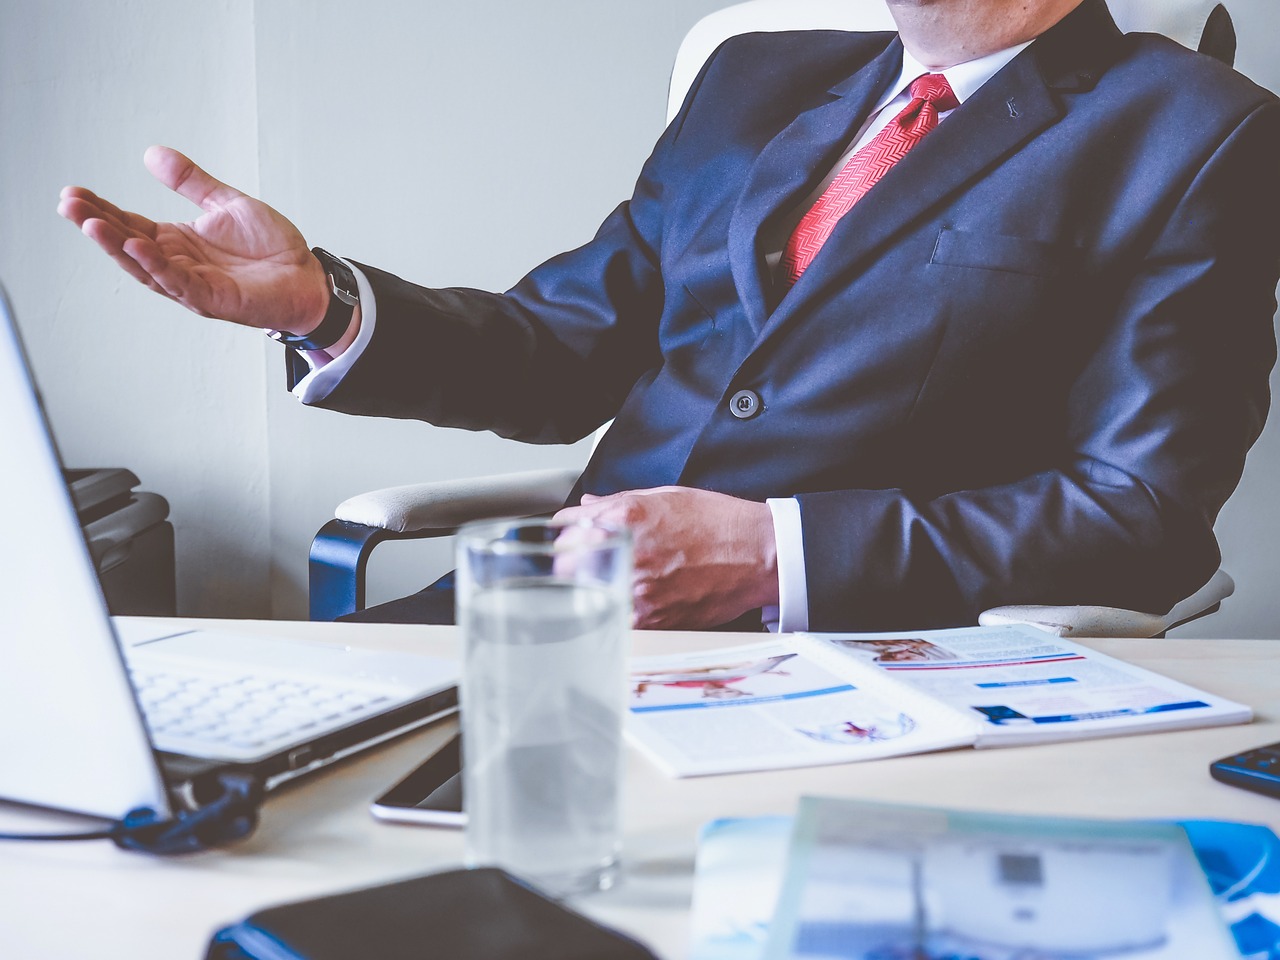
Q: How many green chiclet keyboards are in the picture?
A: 0